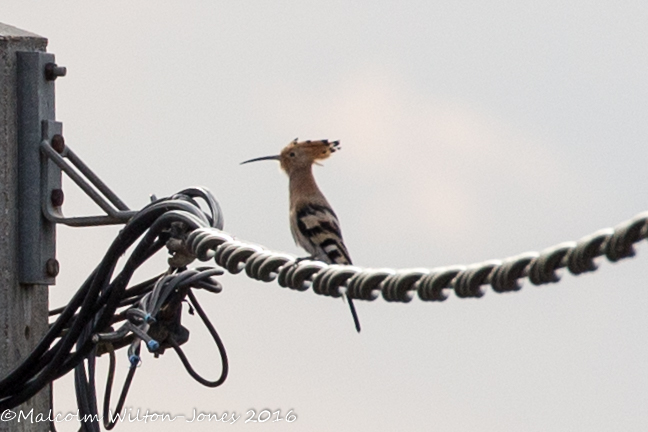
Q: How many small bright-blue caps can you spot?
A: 3